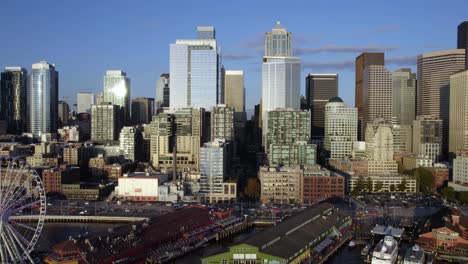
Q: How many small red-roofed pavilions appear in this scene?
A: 1